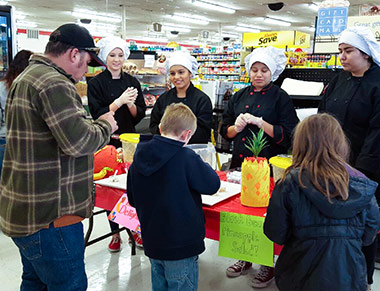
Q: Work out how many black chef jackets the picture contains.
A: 4